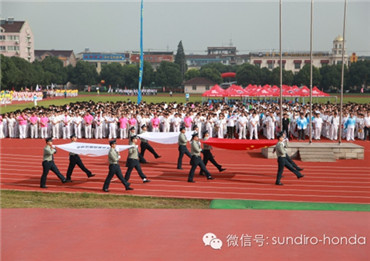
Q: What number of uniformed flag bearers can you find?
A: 12